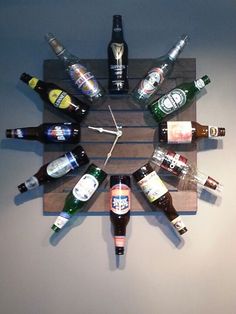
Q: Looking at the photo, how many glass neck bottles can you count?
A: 12